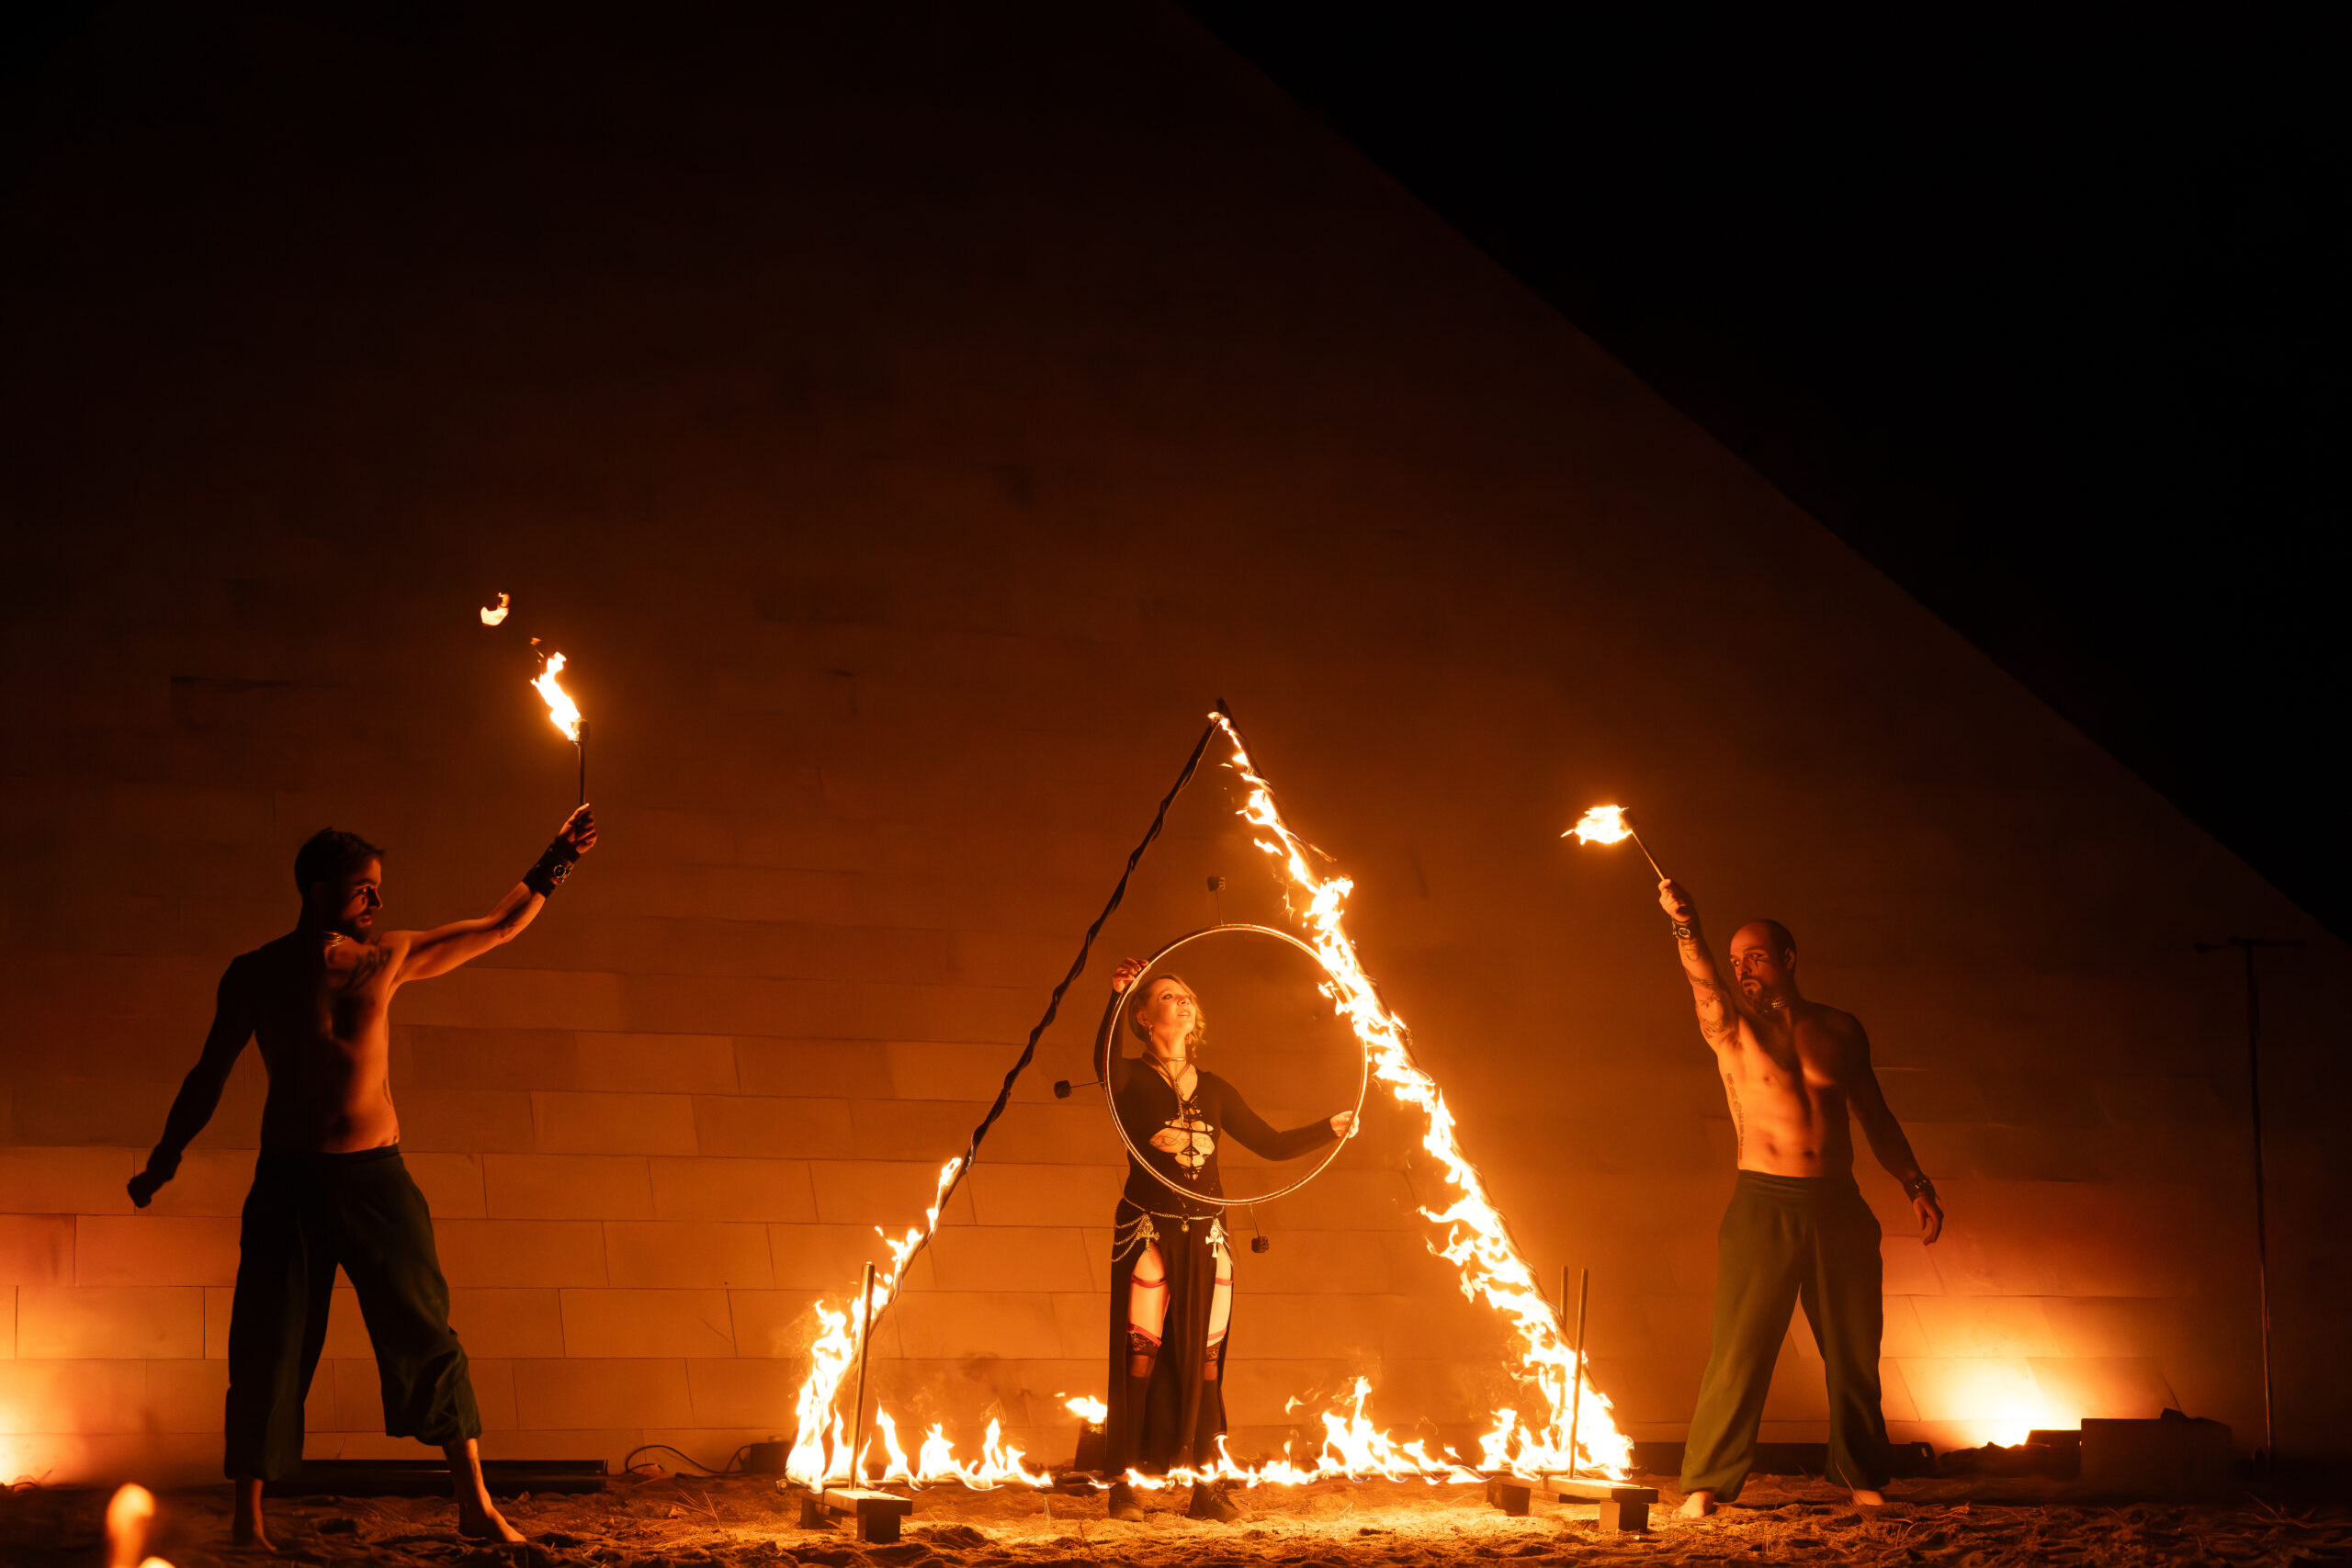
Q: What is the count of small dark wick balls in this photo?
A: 3